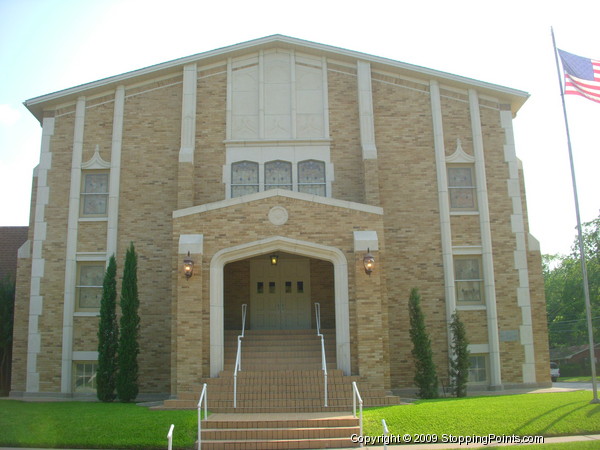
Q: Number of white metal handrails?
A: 6